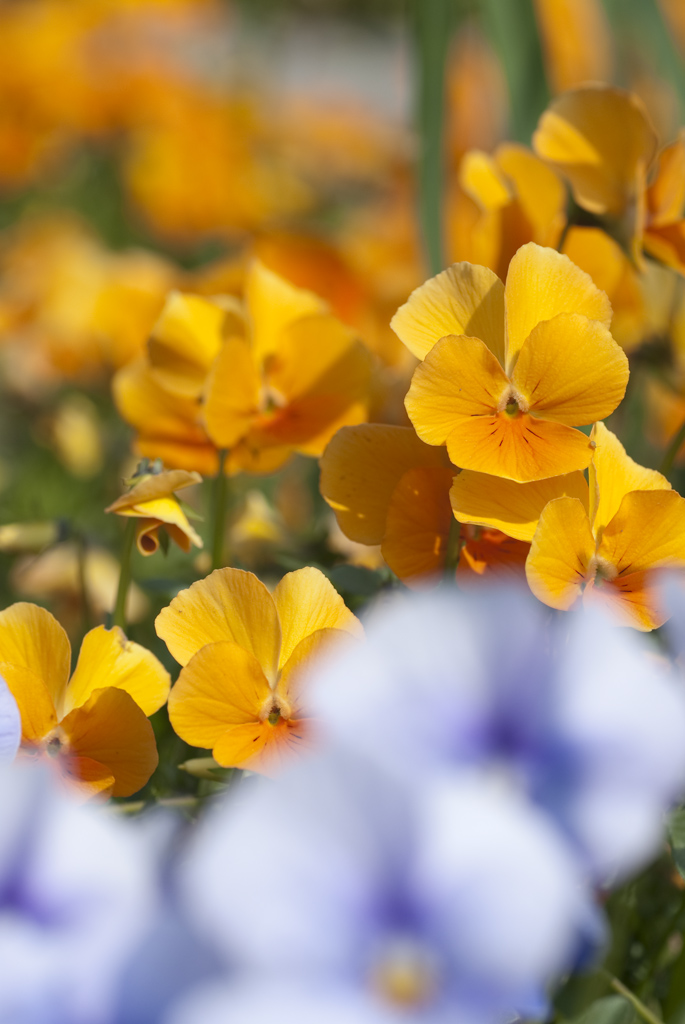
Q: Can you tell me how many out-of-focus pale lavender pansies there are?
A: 3